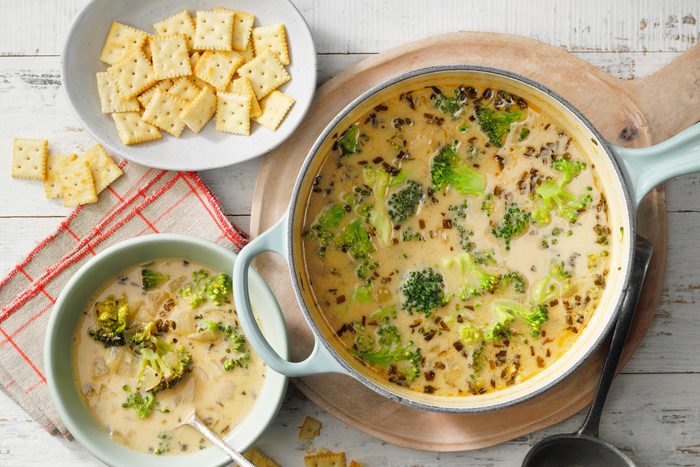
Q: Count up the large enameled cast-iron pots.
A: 1